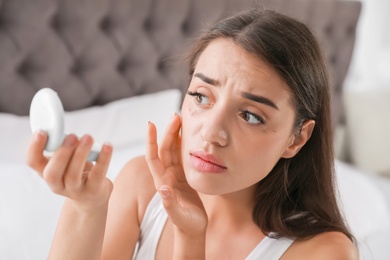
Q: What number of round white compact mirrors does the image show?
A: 1